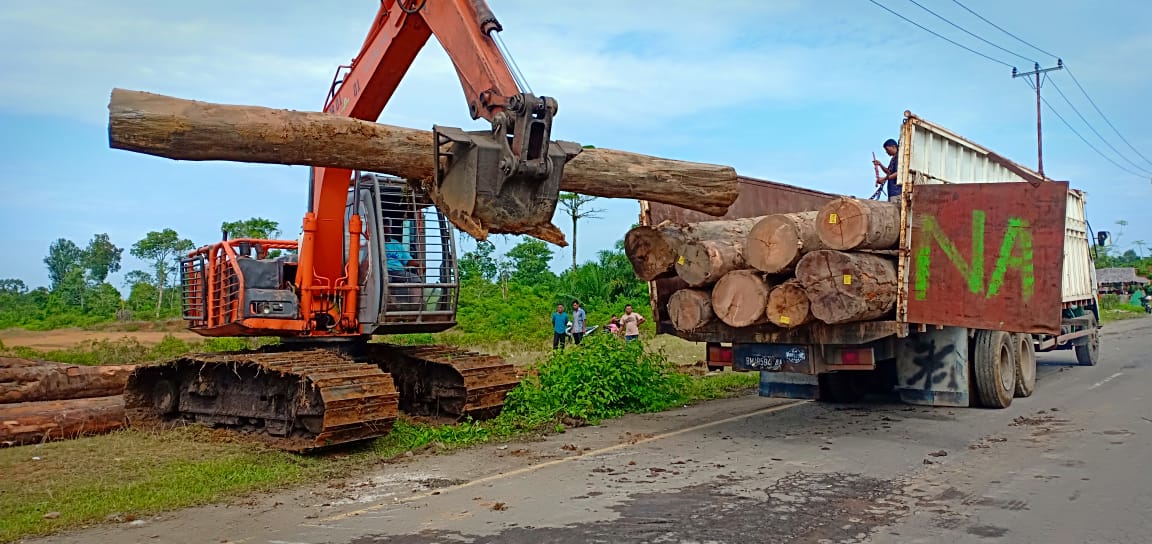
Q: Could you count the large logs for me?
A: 11